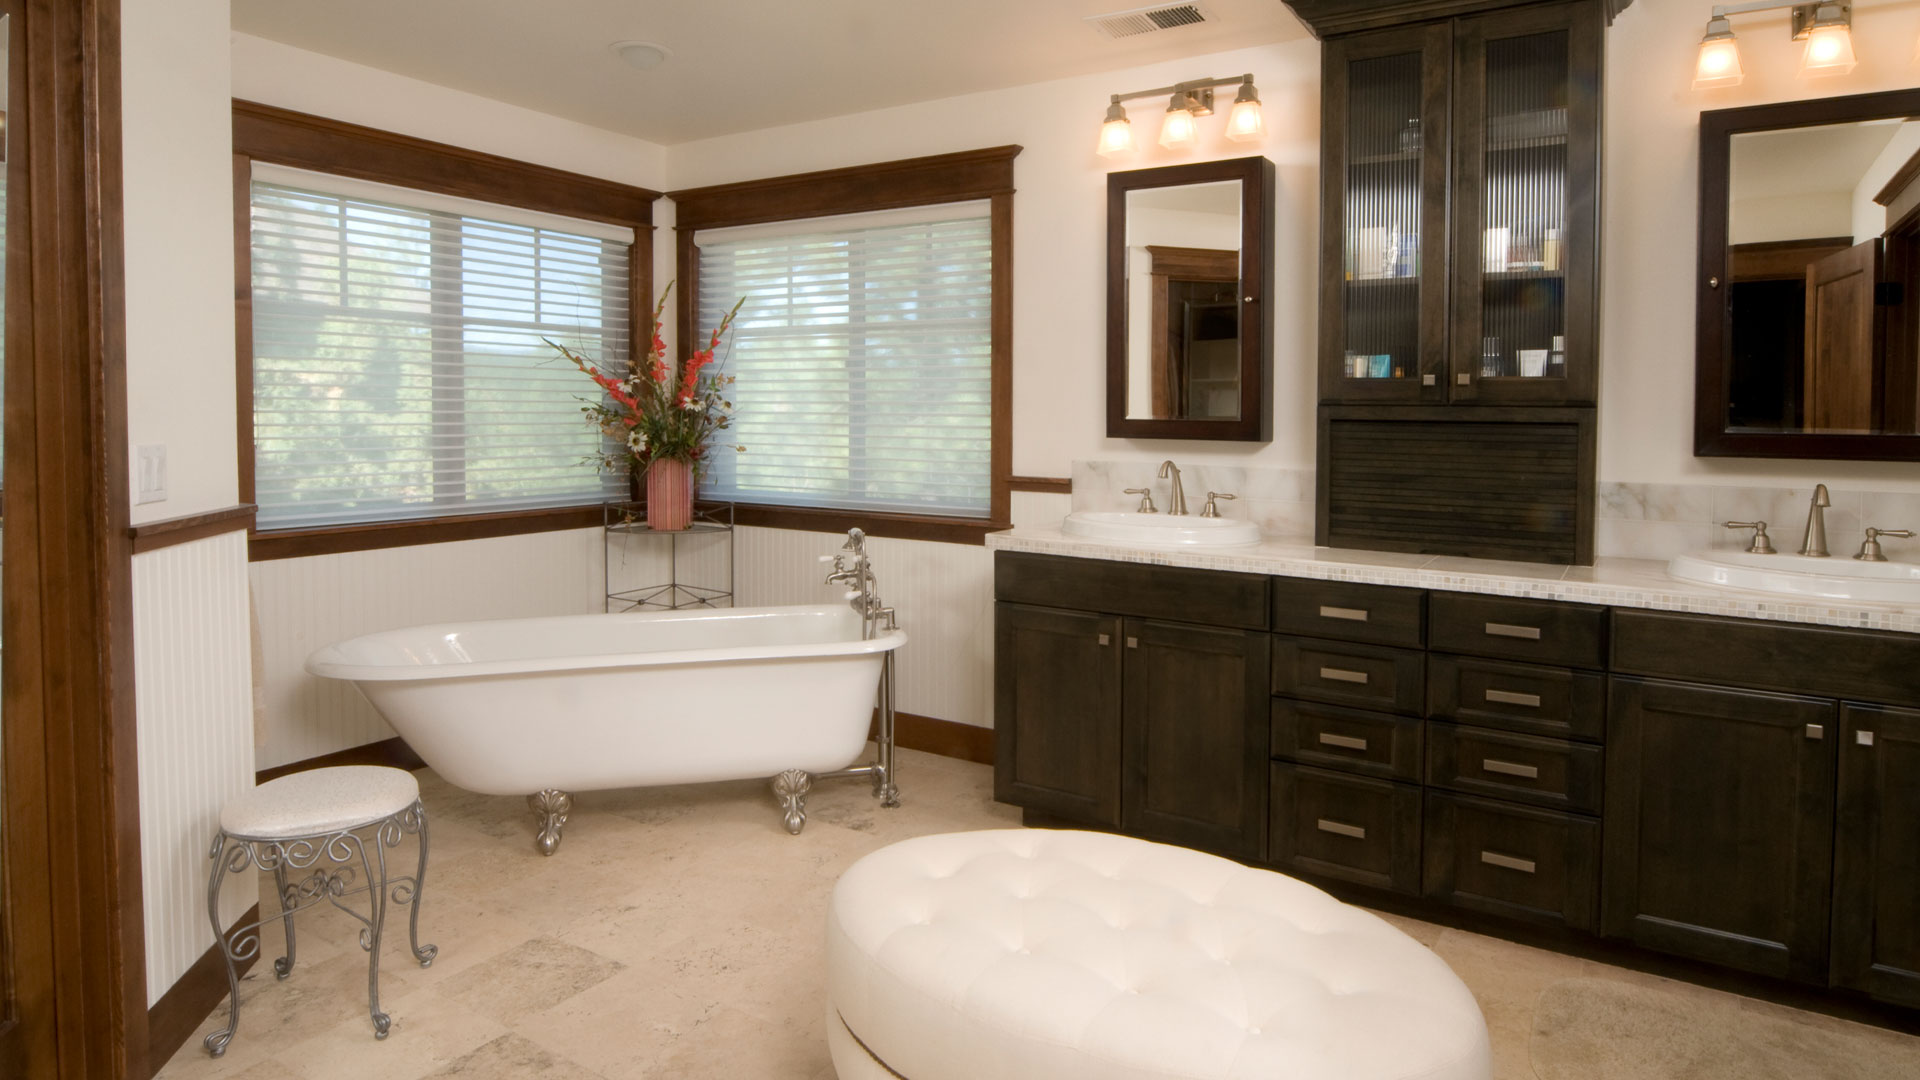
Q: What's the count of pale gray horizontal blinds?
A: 2